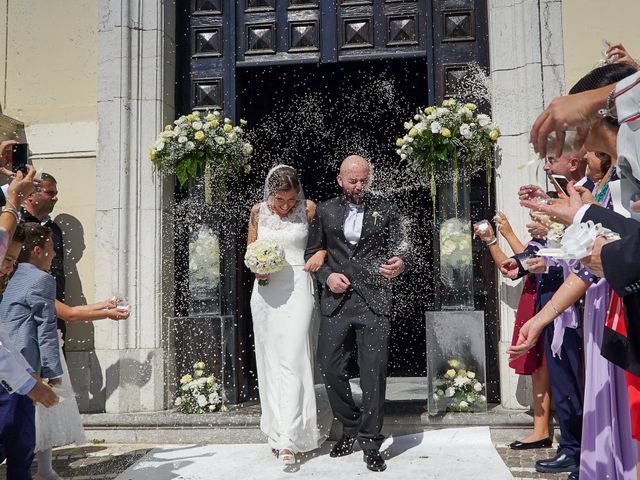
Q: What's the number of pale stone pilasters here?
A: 2